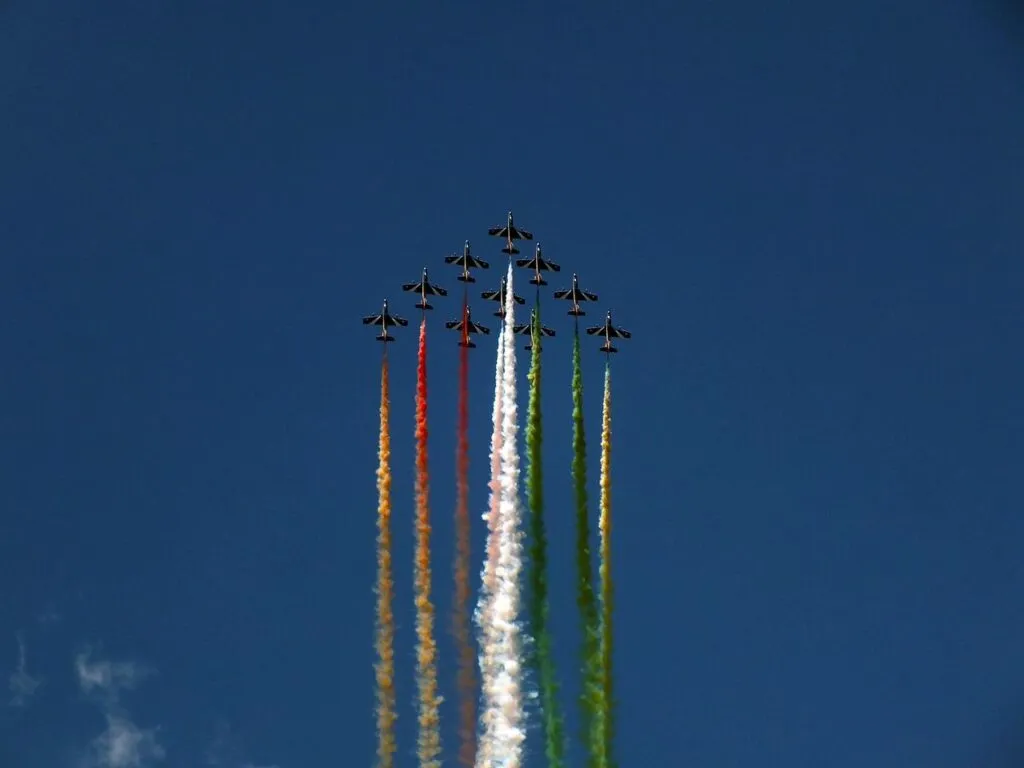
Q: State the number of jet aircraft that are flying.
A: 10